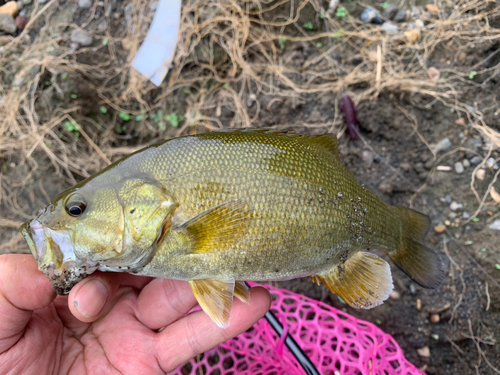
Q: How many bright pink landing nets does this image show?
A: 1